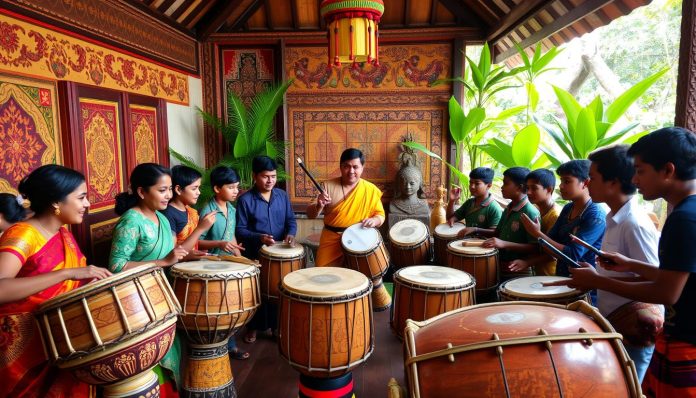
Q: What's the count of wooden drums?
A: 11